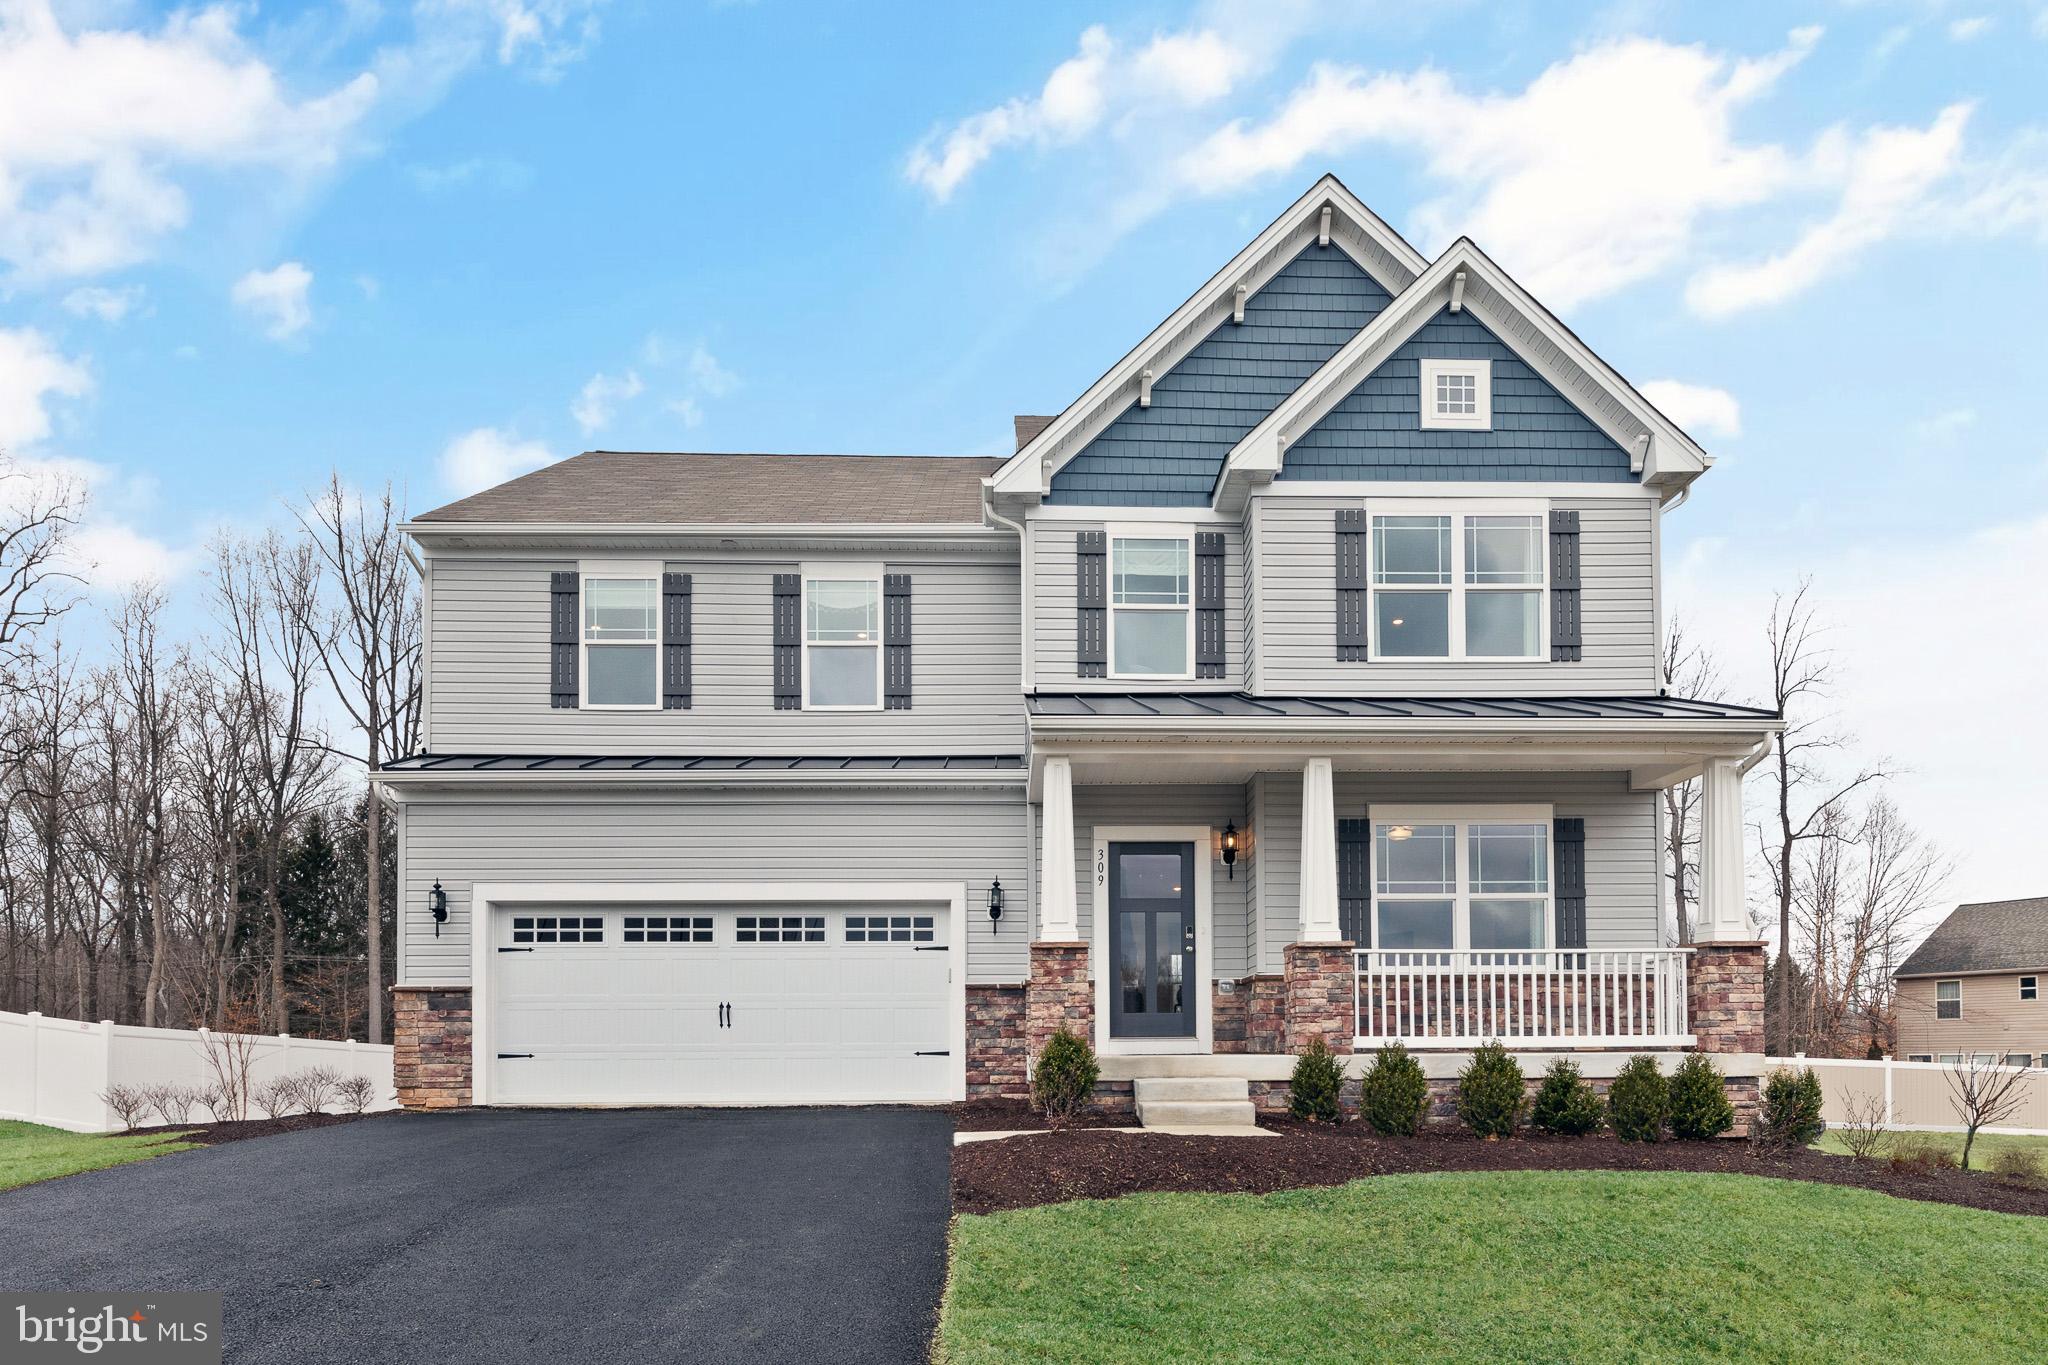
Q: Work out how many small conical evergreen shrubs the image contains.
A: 8